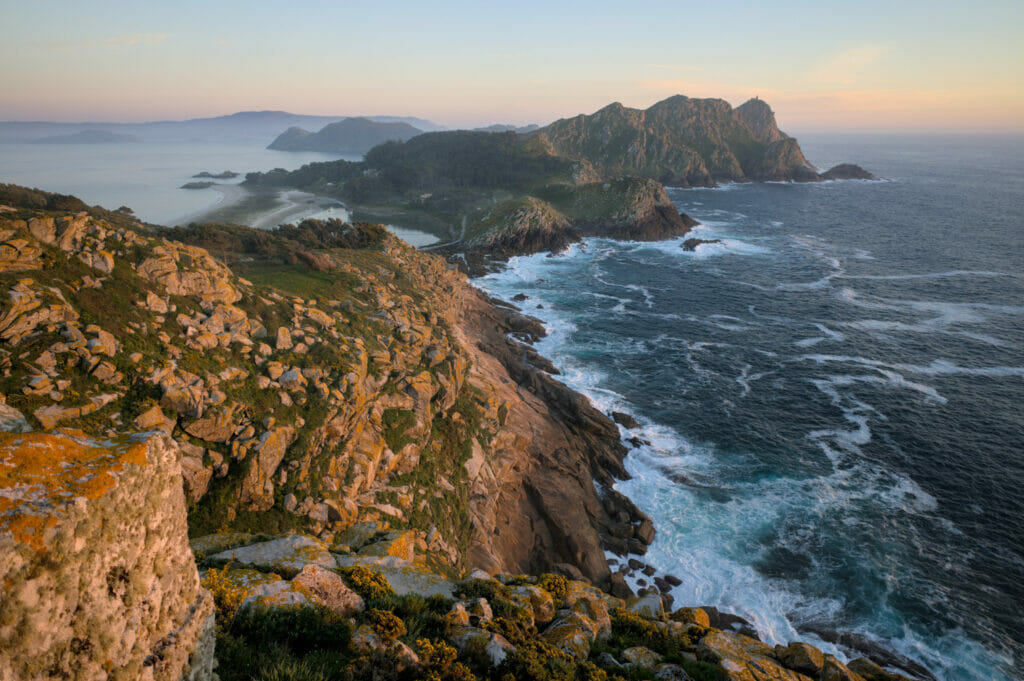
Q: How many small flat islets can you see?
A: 2